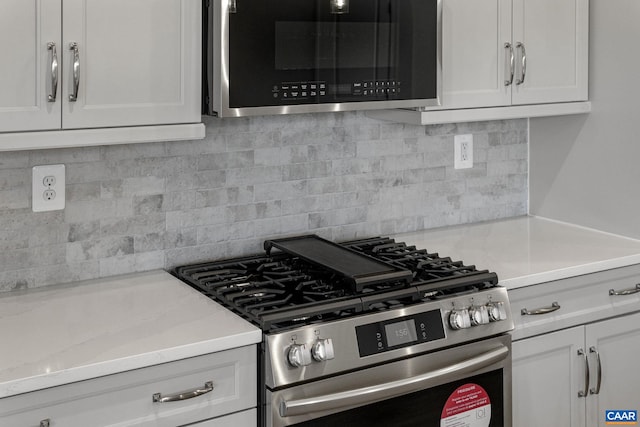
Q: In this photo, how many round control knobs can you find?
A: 5